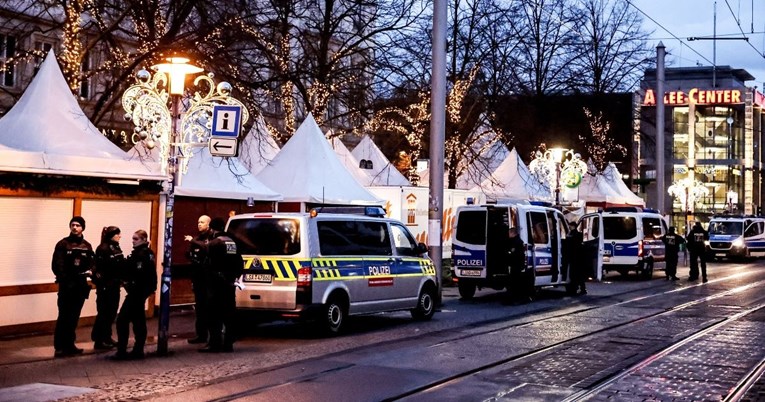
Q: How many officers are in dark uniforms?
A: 9